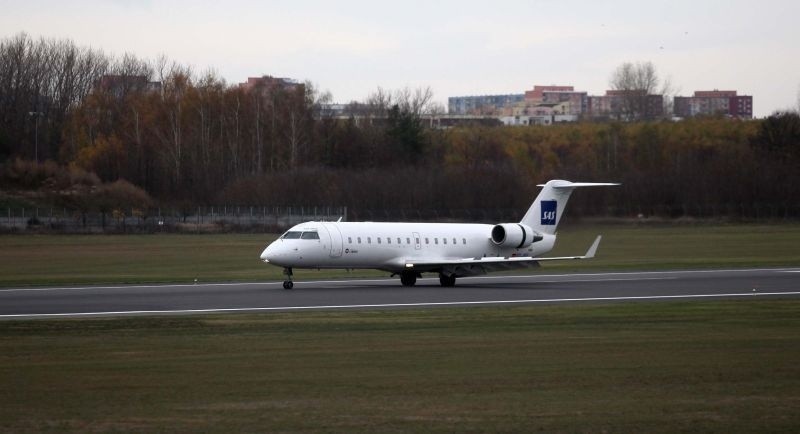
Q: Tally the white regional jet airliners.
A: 1